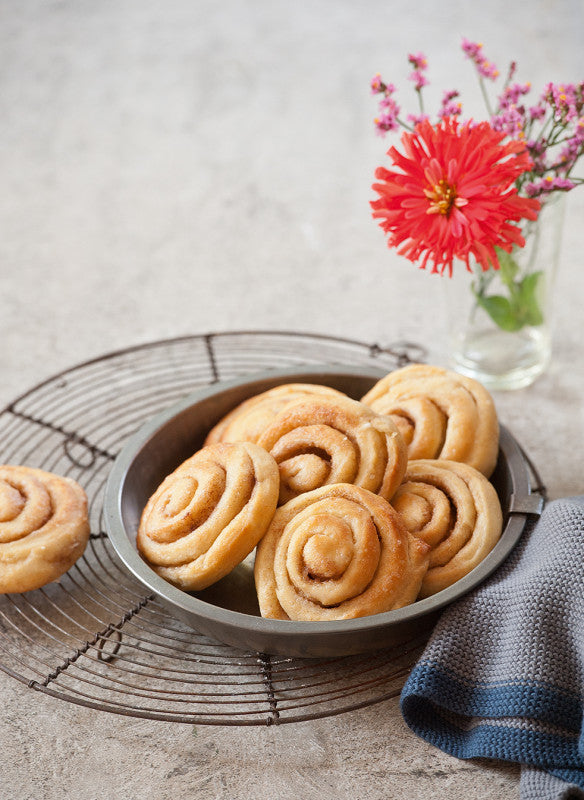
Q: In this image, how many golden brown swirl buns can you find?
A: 7